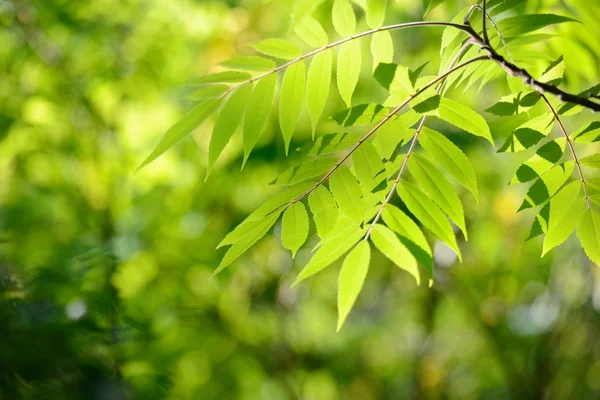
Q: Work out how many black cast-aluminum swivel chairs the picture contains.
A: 0